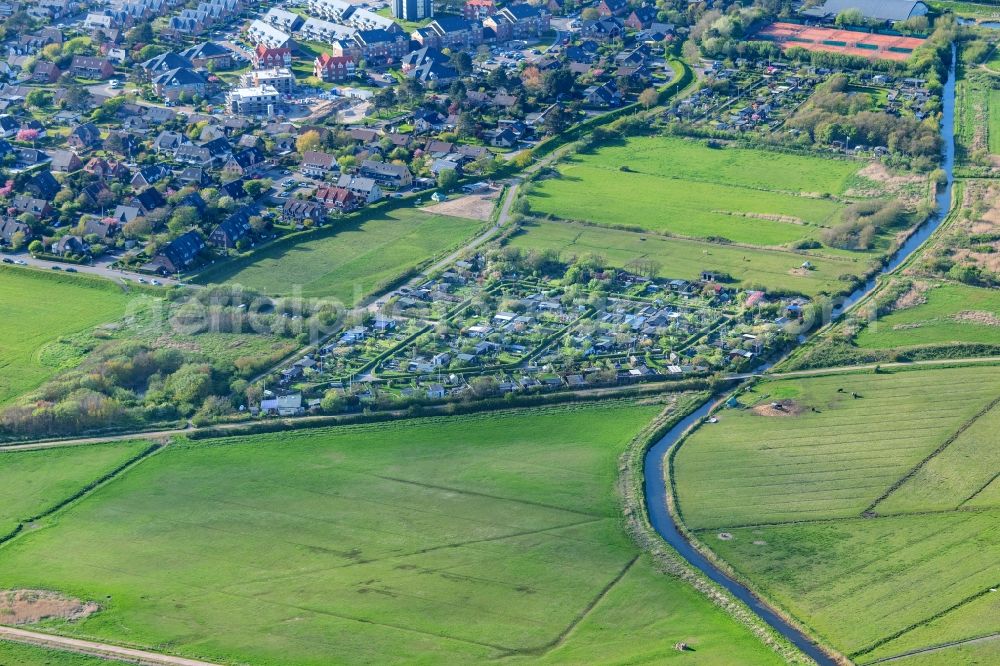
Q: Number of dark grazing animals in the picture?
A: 3